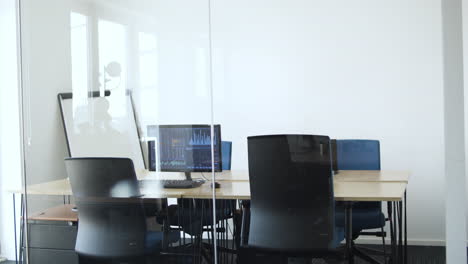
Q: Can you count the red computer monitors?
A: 0